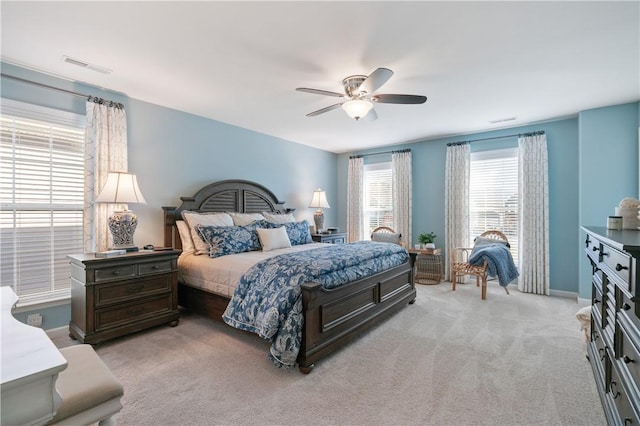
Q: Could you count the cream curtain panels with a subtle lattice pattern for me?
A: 5